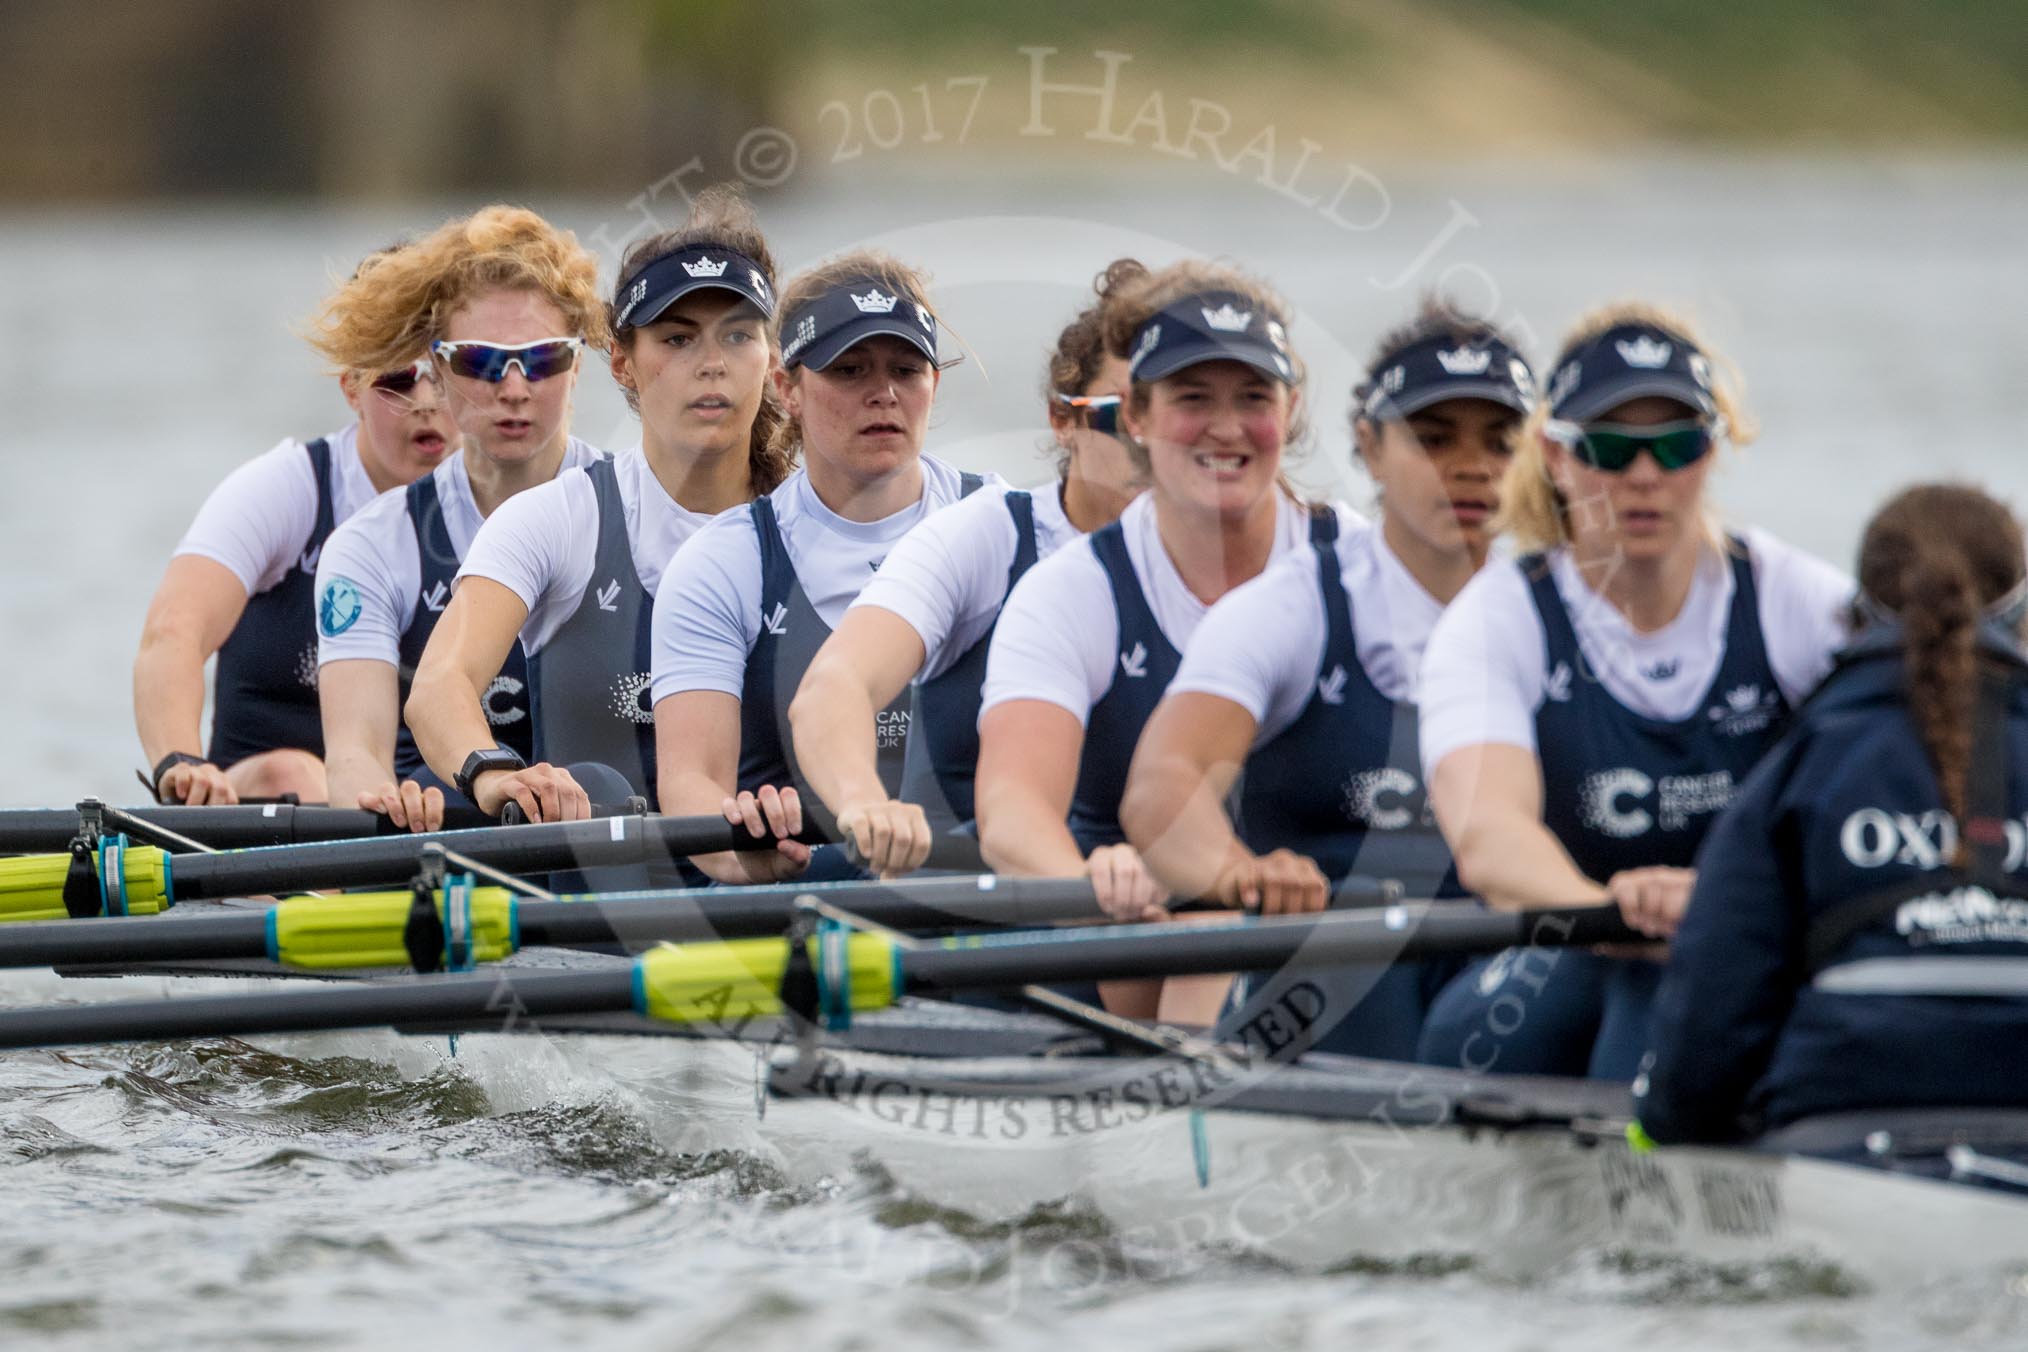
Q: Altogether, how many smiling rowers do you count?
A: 1